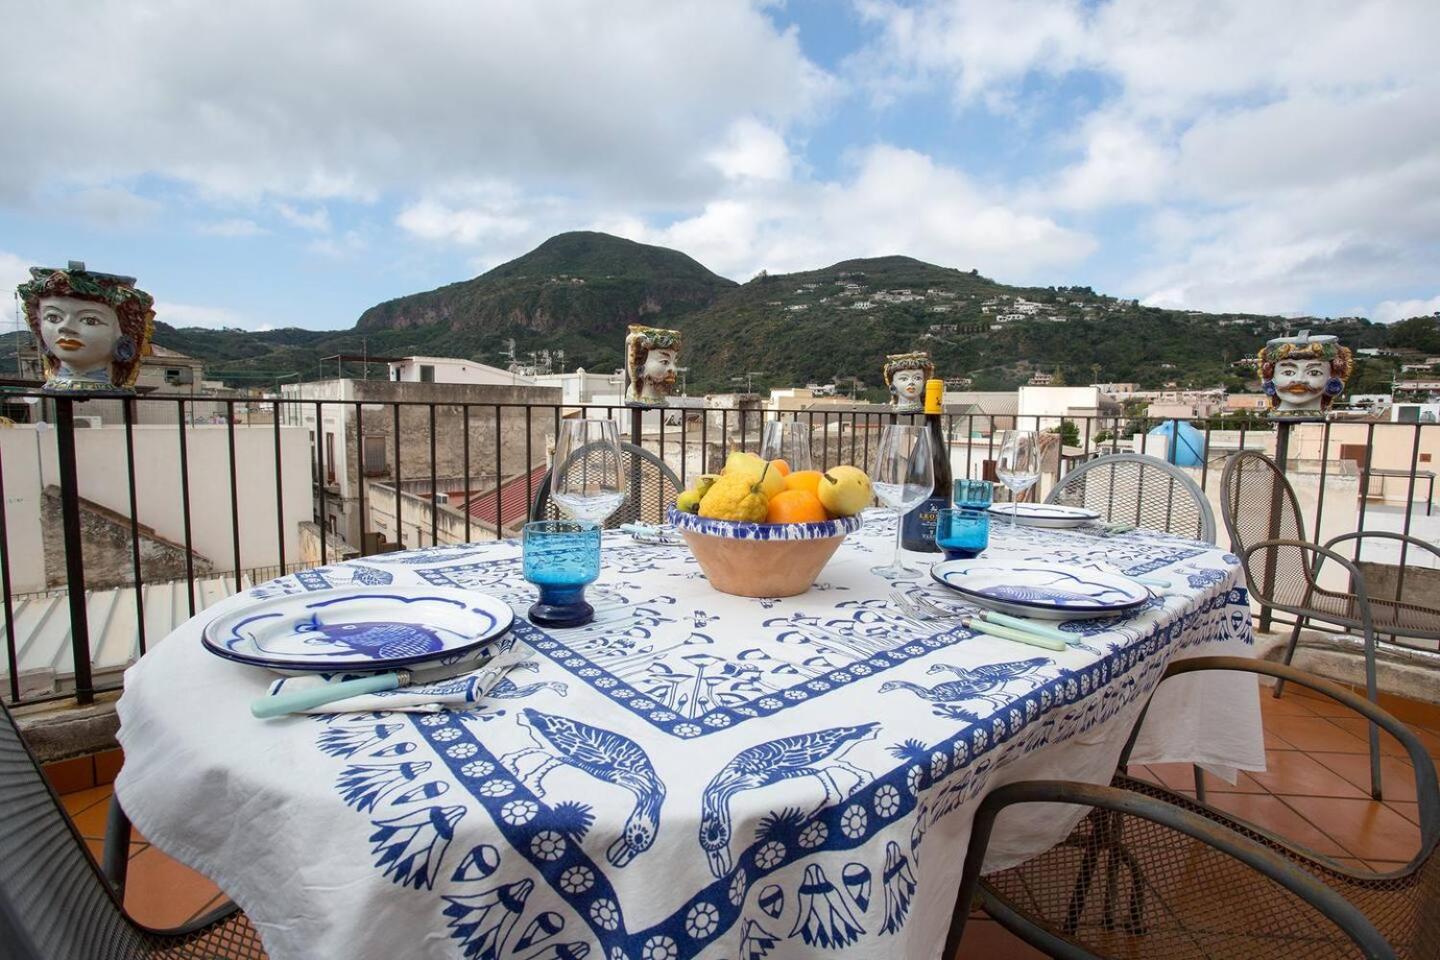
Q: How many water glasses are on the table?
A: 3